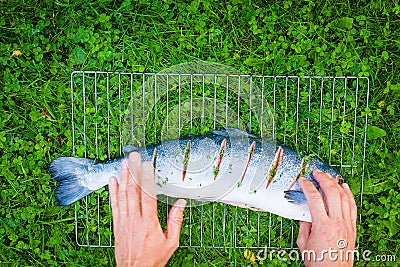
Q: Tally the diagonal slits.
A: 6